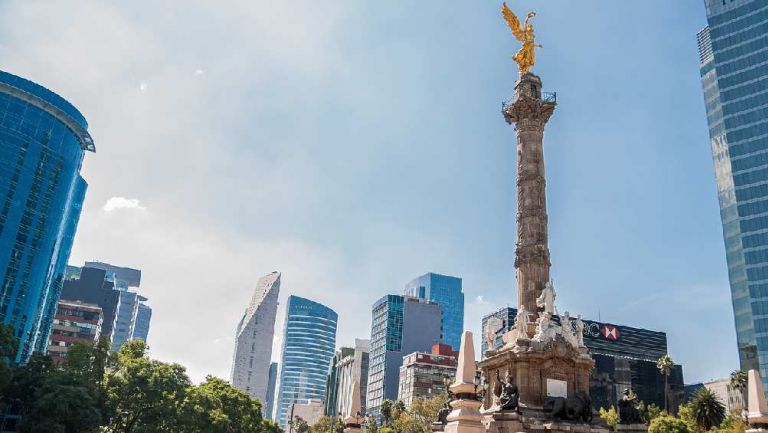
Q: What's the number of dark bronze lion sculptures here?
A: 1